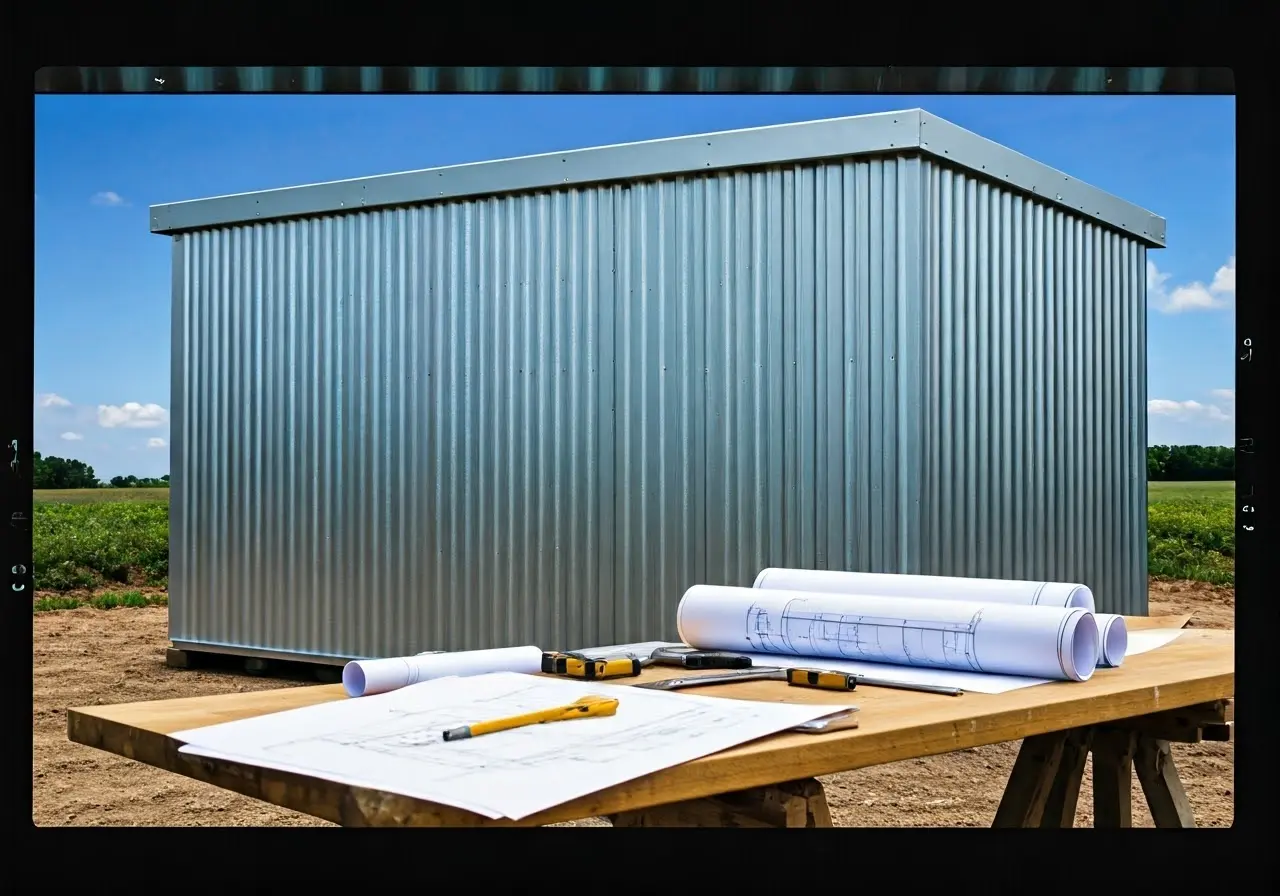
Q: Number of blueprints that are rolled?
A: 4